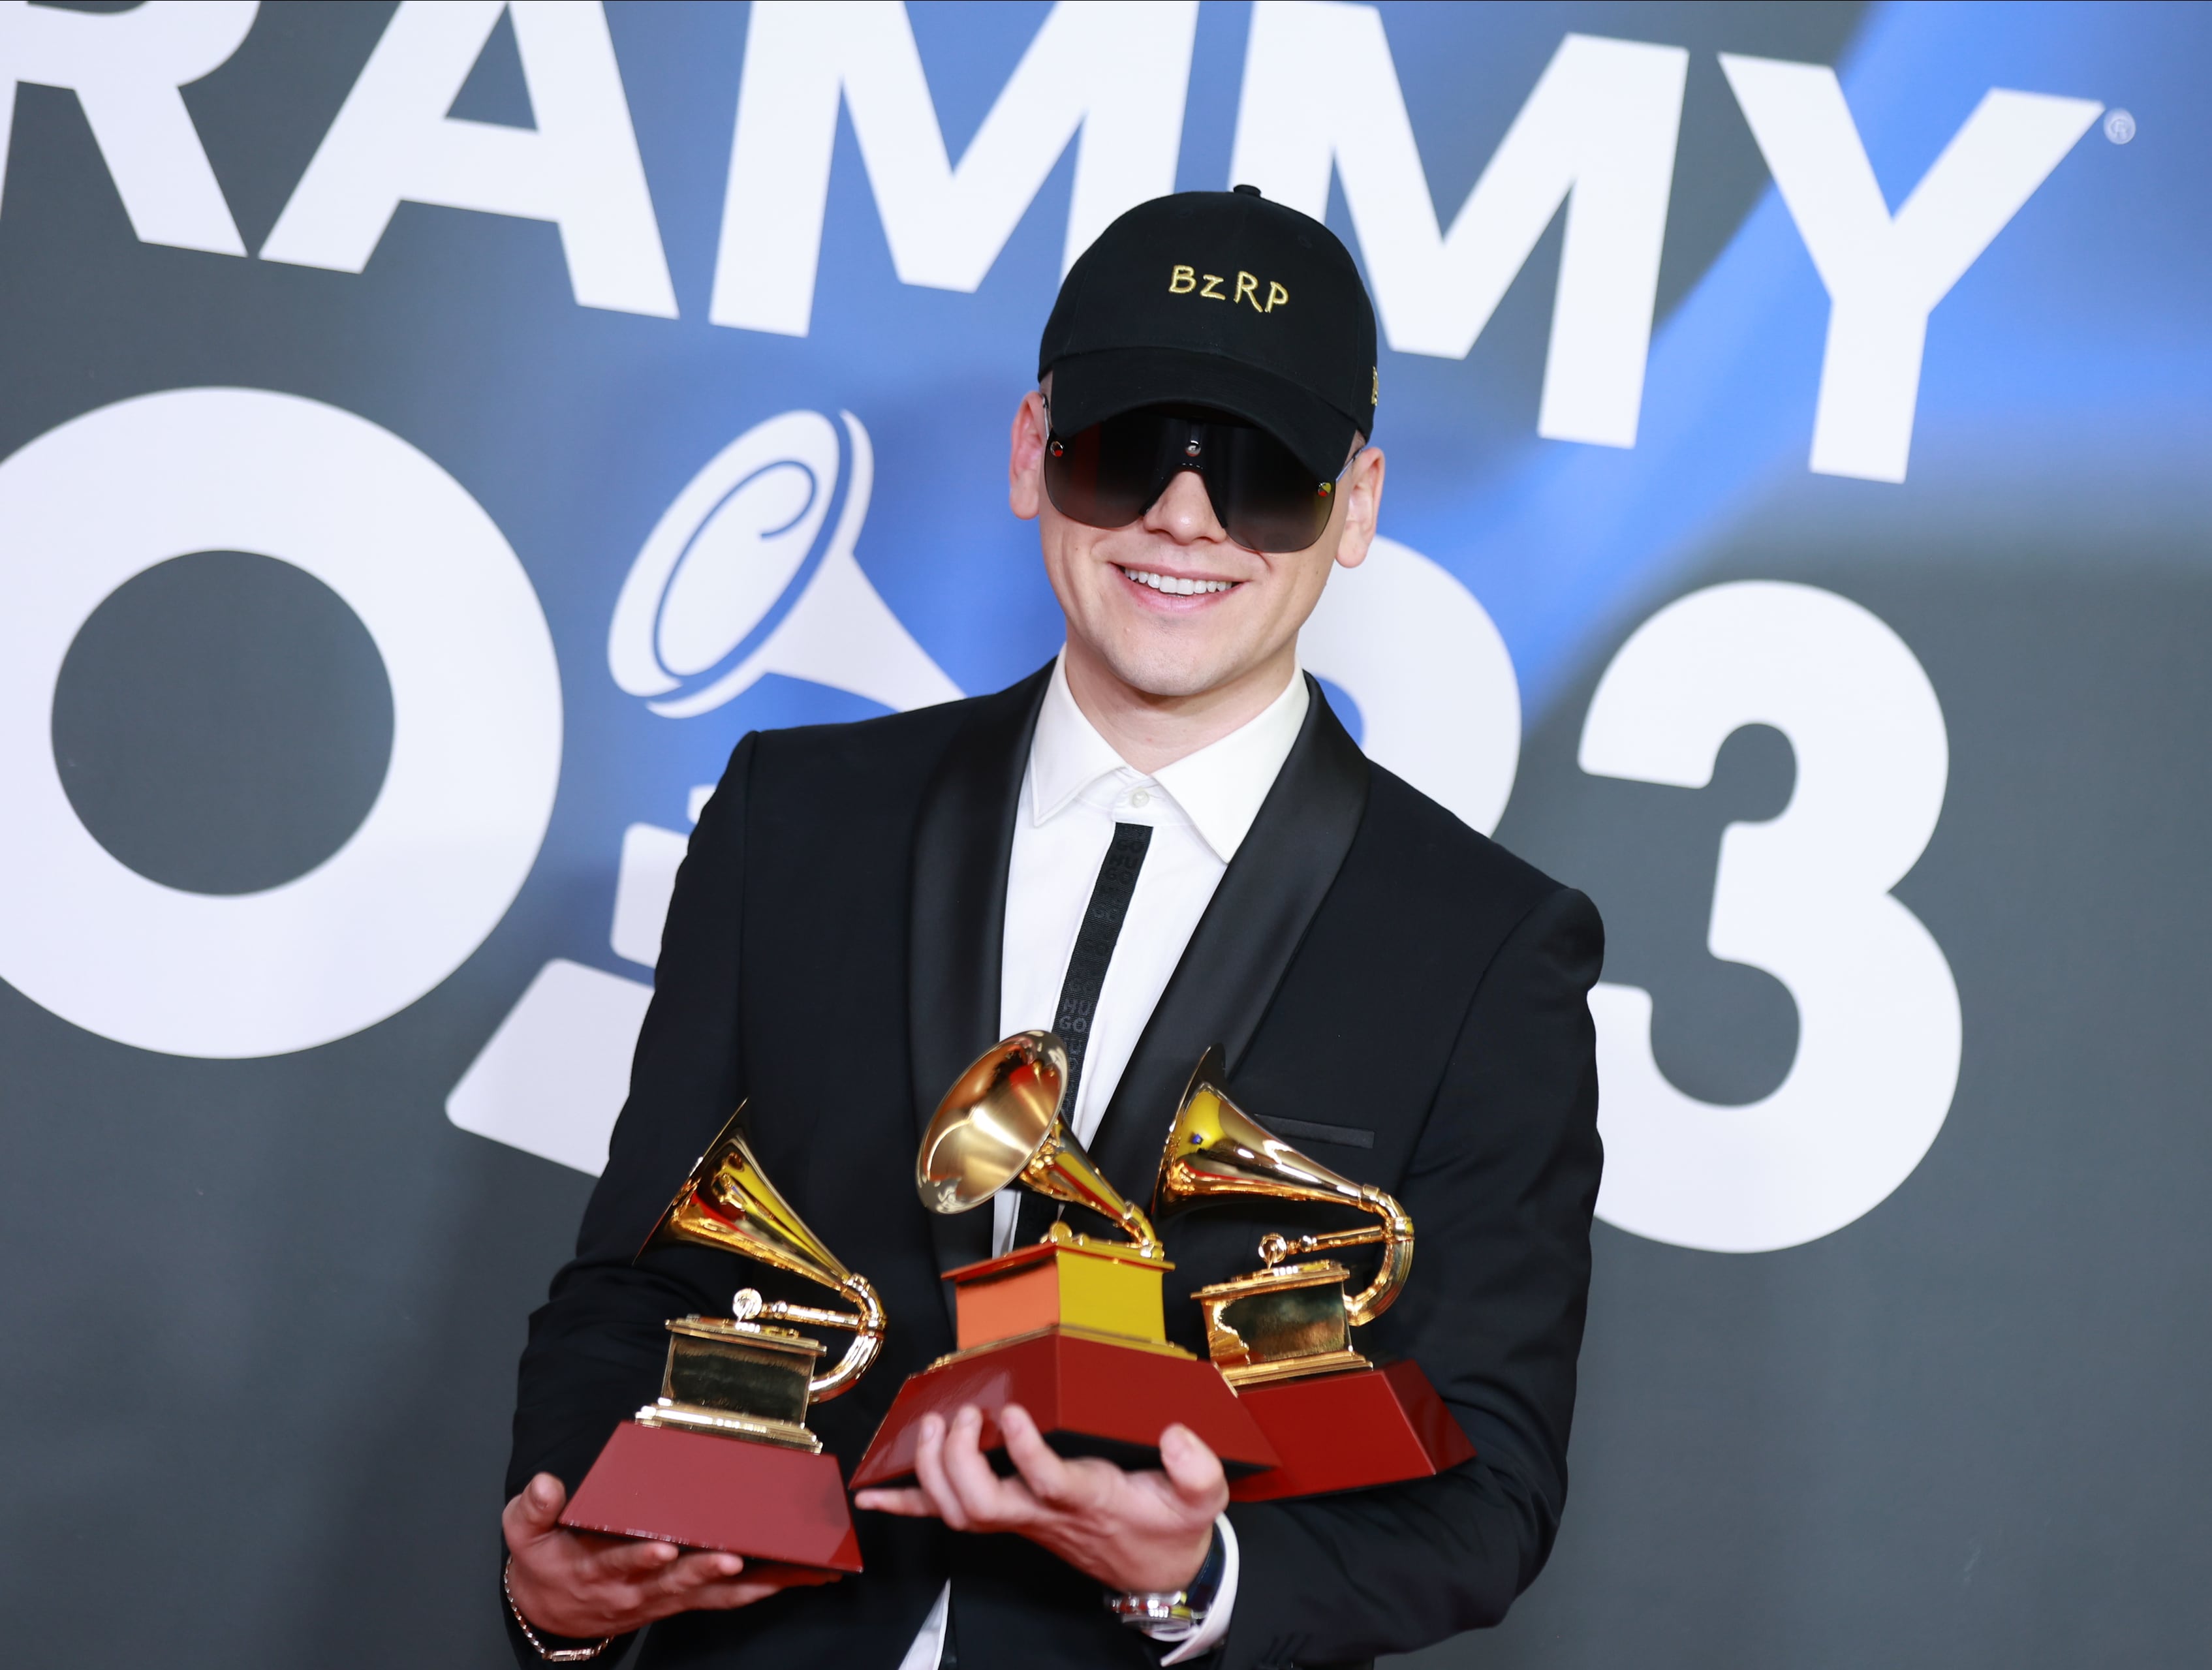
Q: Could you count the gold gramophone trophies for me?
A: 3